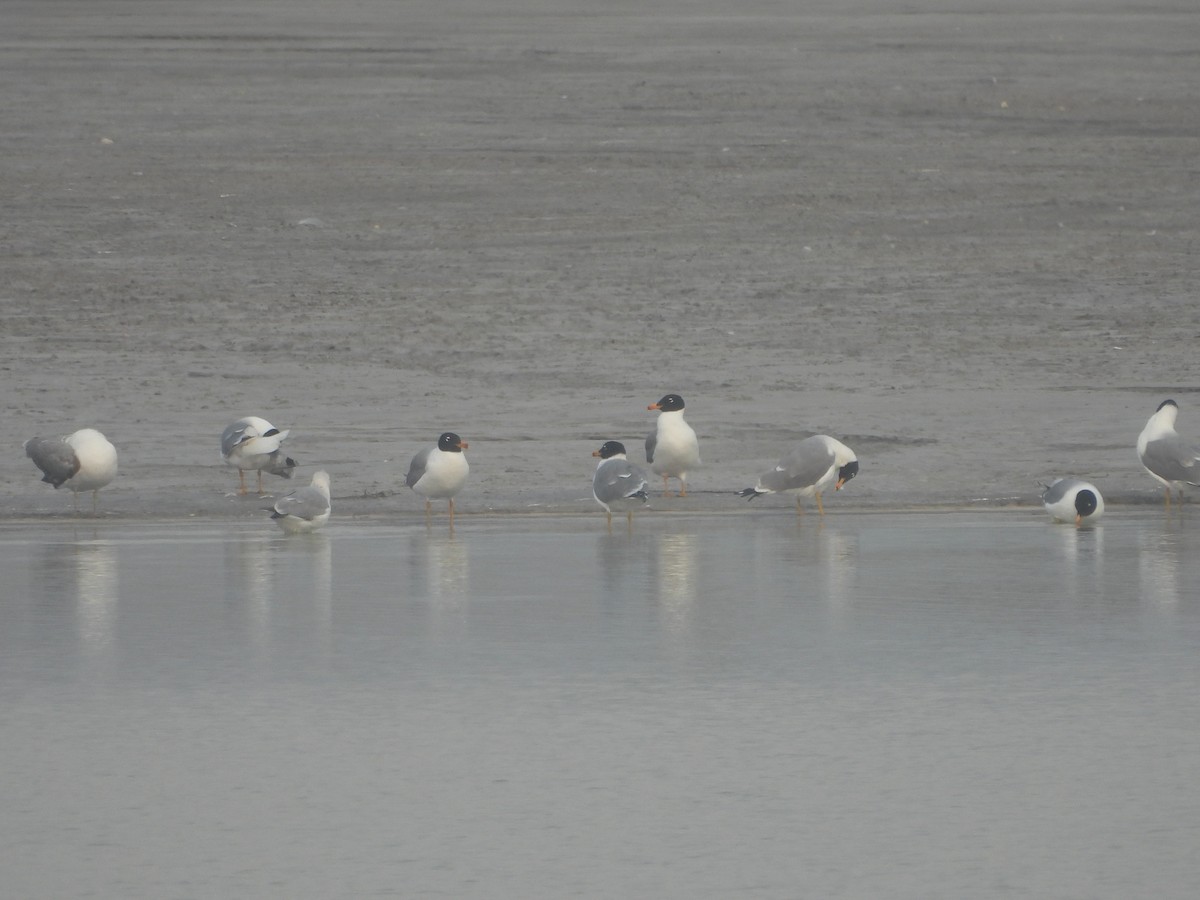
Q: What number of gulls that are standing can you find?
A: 7